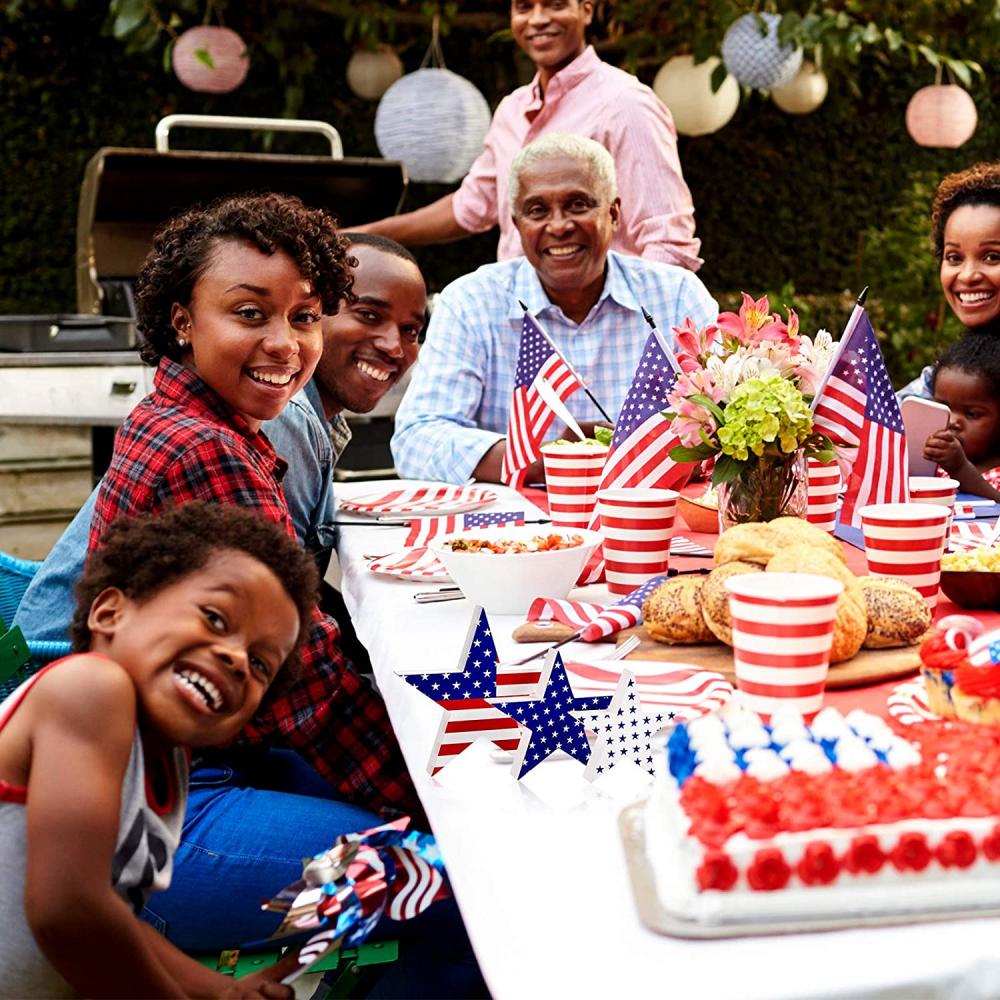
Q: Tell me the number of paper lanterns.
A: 7